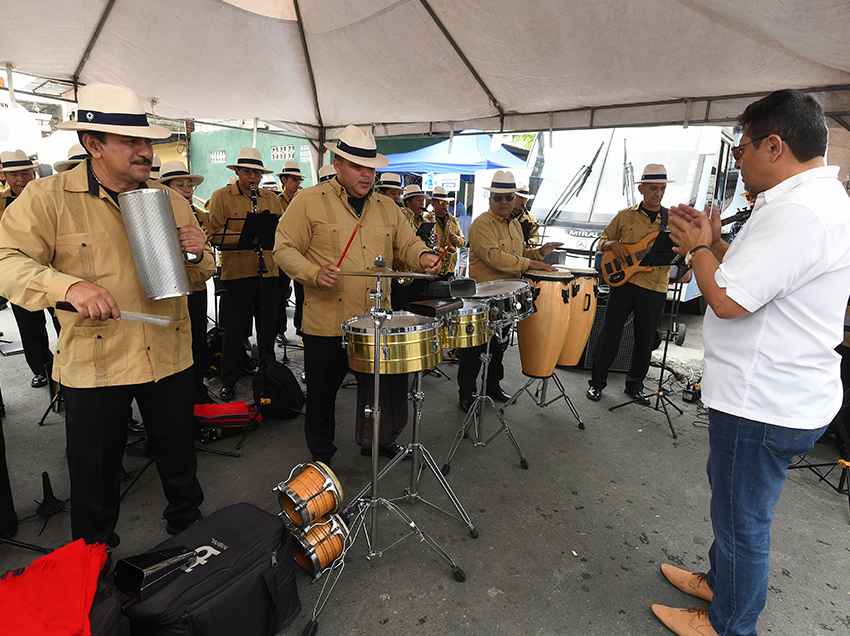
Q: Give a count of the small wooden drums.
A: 2